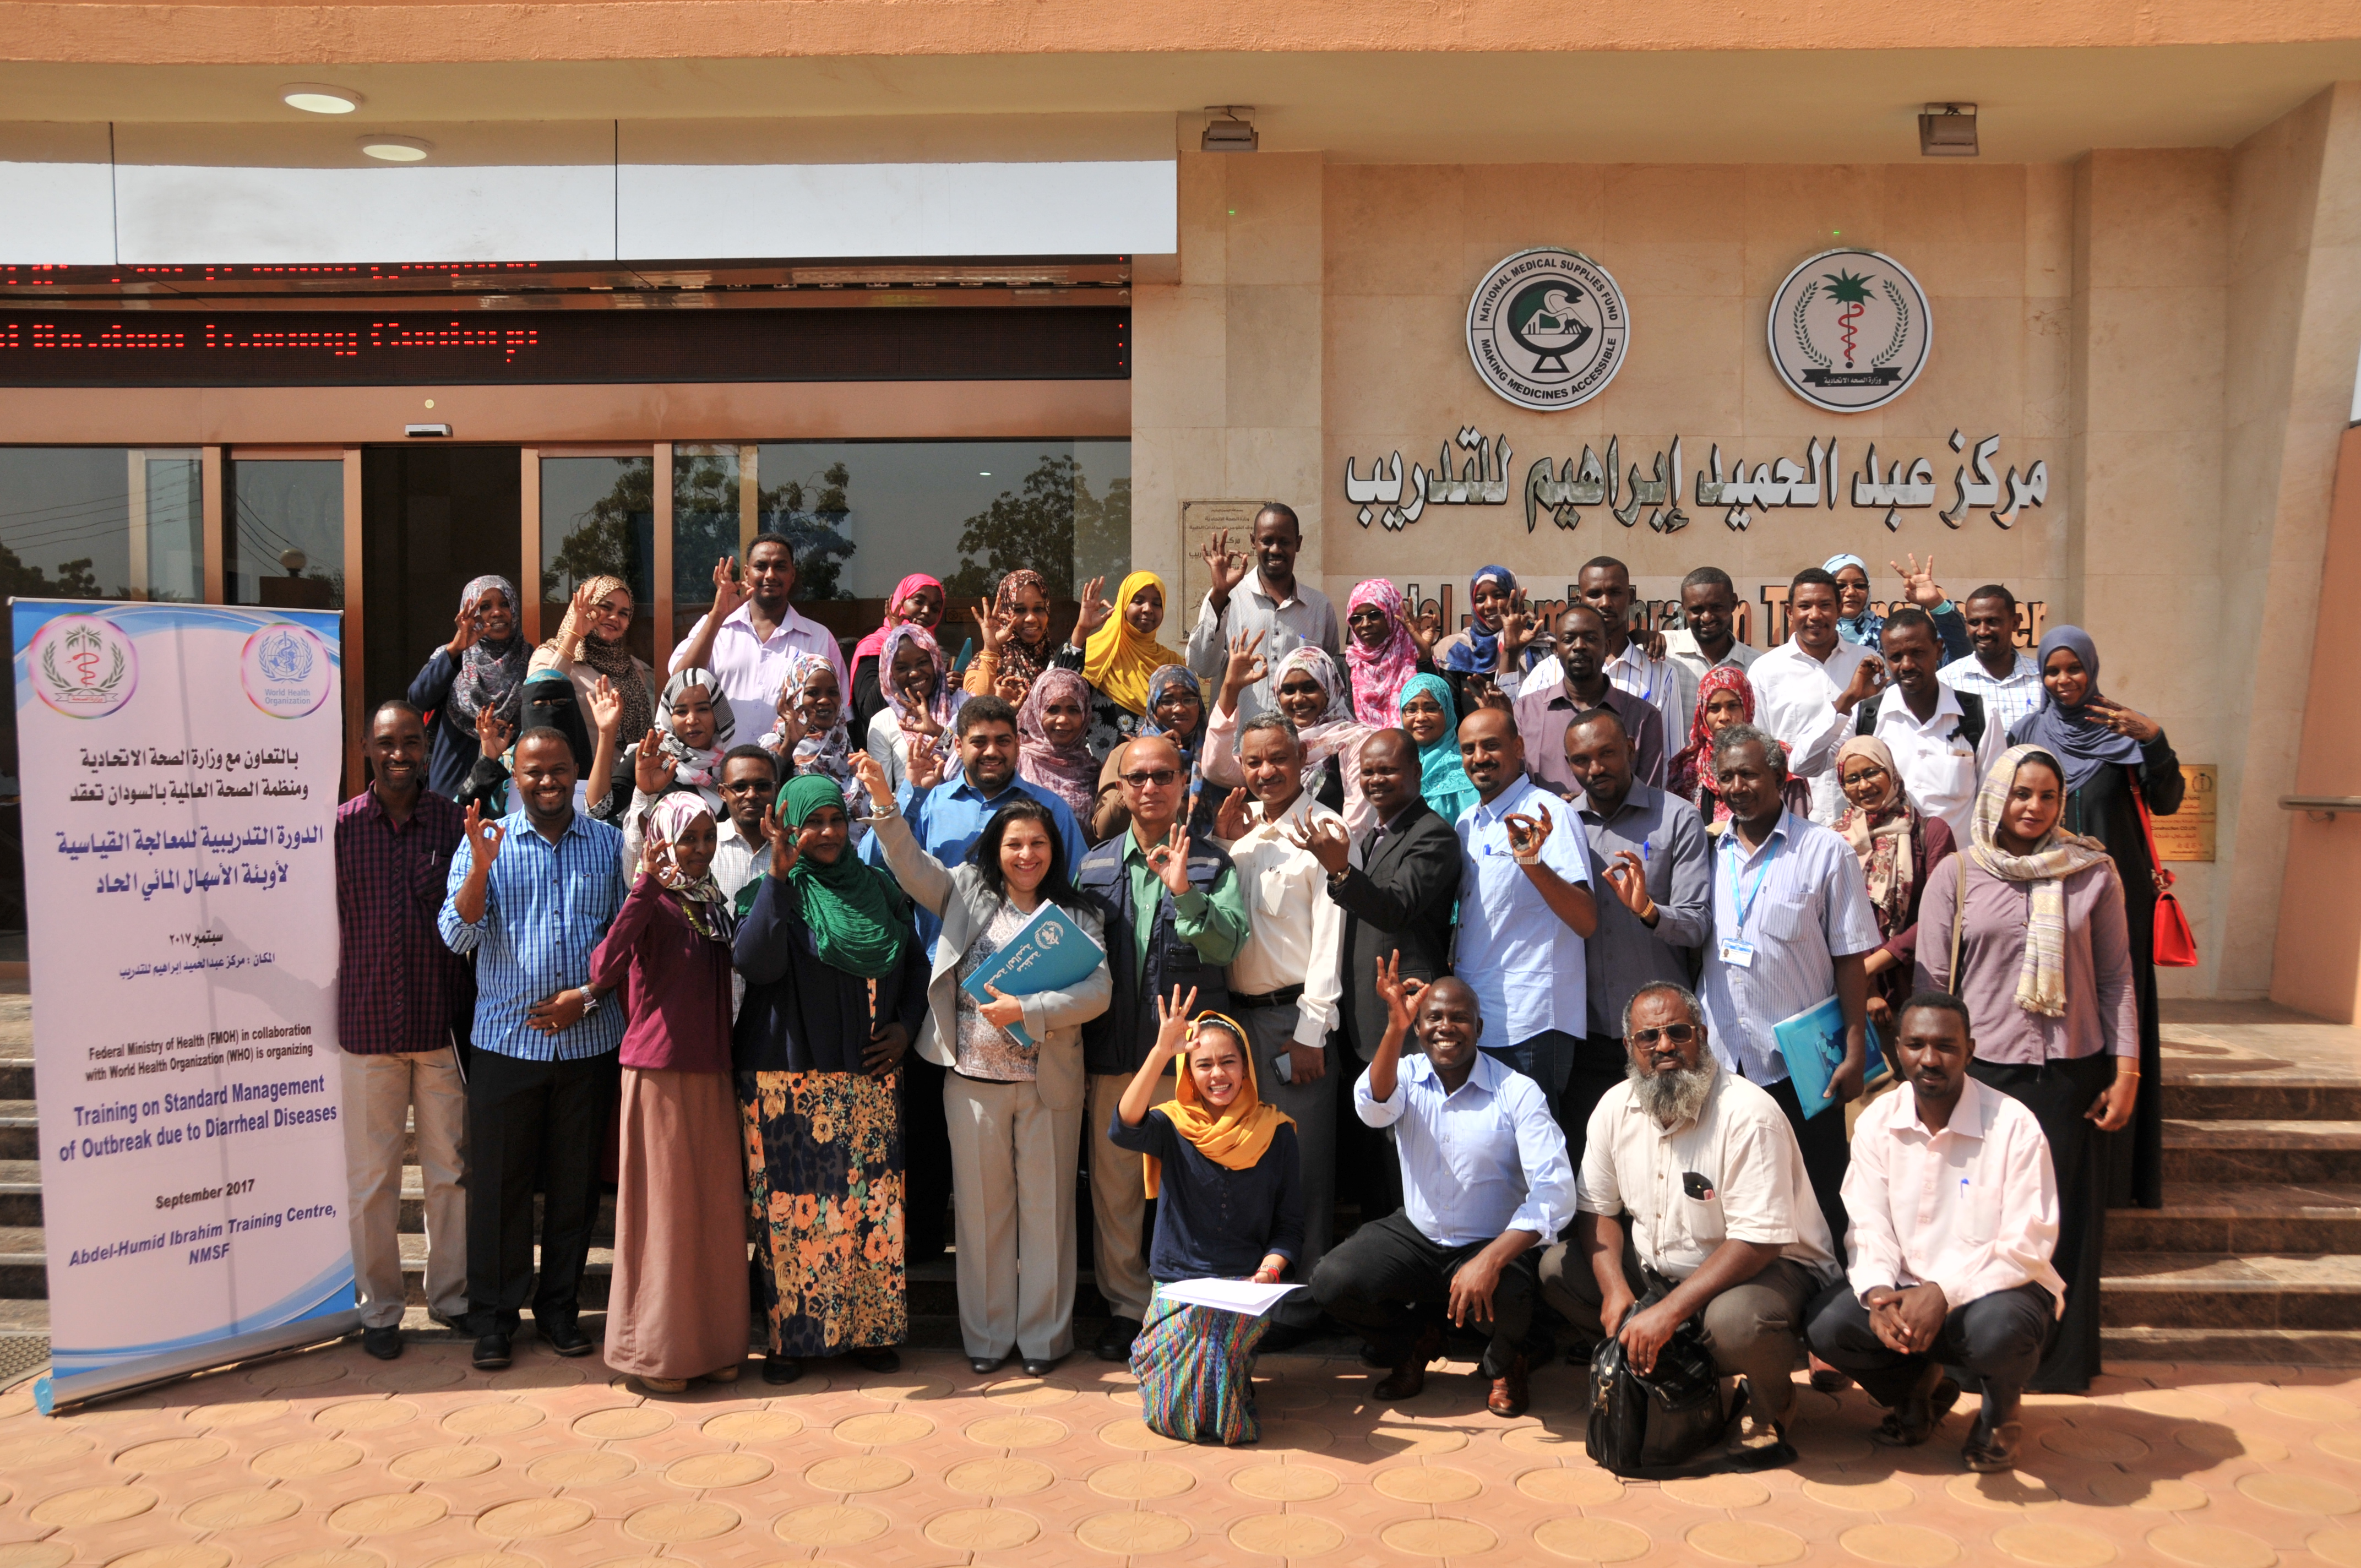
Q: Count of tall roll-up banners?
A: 1